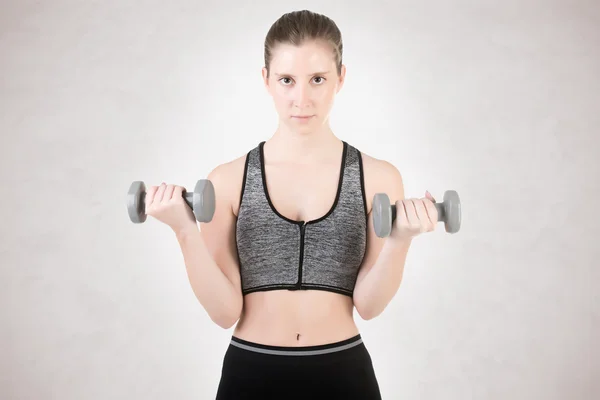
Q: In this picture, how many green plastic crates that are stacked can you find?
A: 0